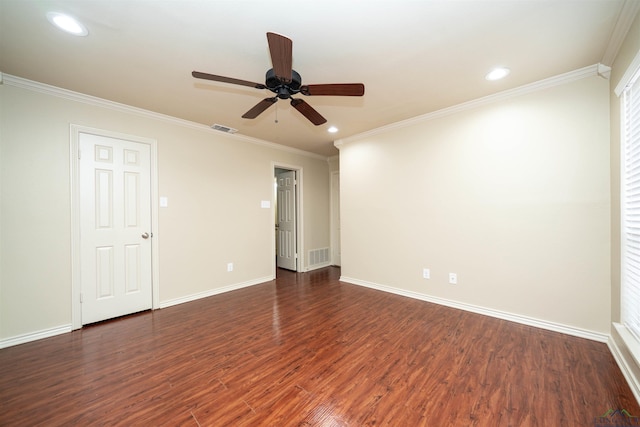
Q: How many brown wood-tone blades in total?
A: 5